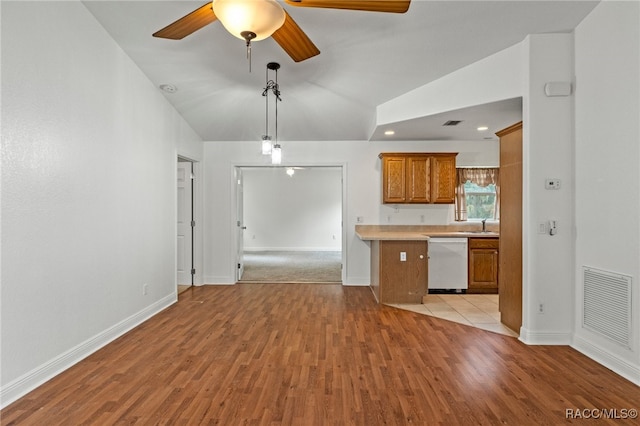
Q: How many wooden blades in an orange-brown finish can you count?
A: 3